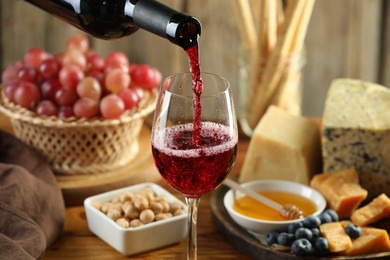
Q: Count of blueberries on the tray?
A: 11